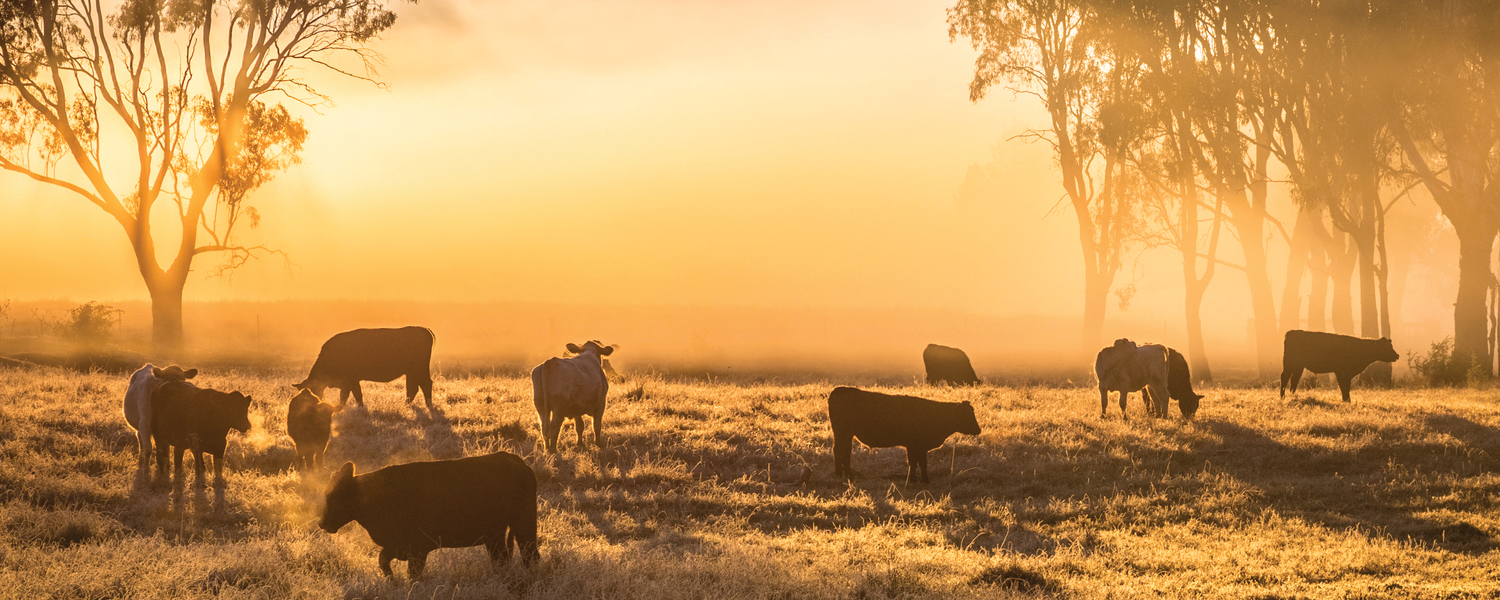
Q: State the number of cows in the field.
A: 11